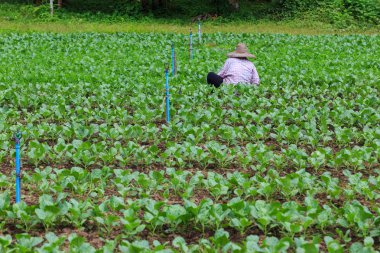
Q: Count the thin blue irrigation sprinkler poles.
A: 5